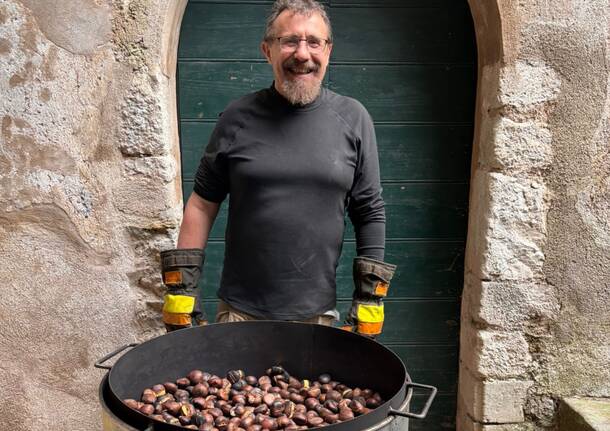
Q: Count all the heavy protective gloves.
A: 2